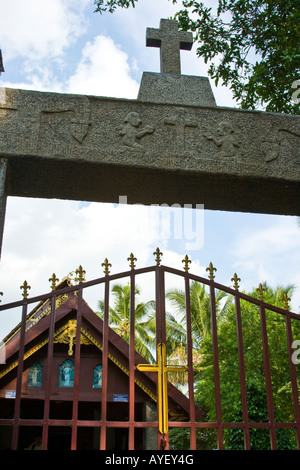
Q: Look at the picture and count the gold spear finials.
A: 11